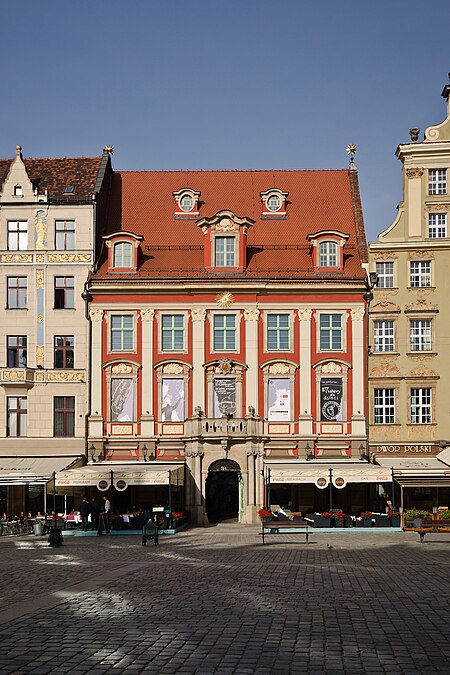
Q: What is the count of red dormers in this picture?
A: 5